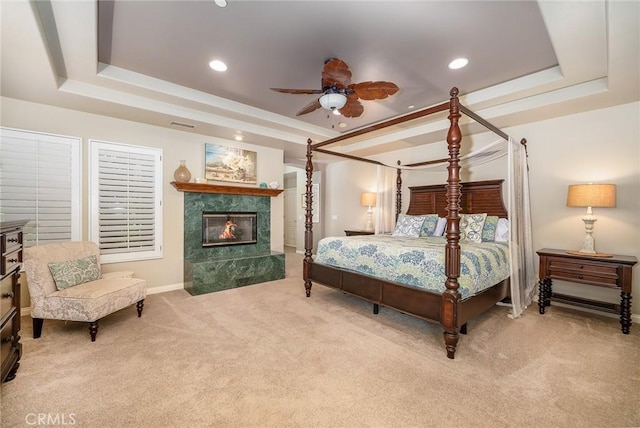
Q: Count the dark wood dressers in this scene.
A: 1